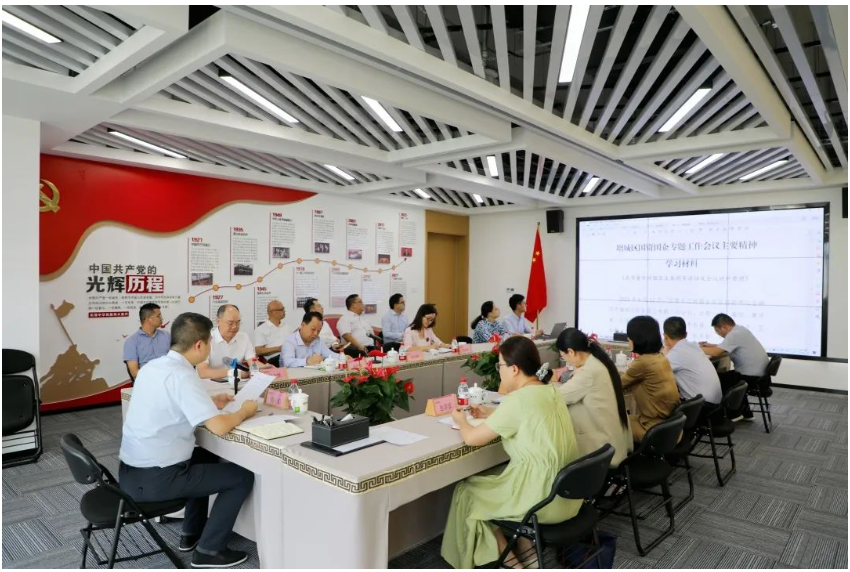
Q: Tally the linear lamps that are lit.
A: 13